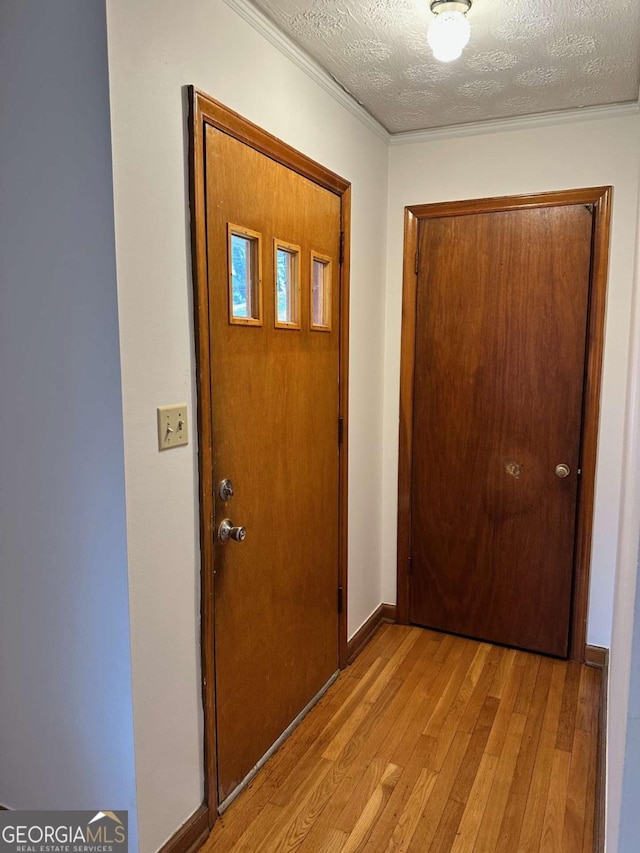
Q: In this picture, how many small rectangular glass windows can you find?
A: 3